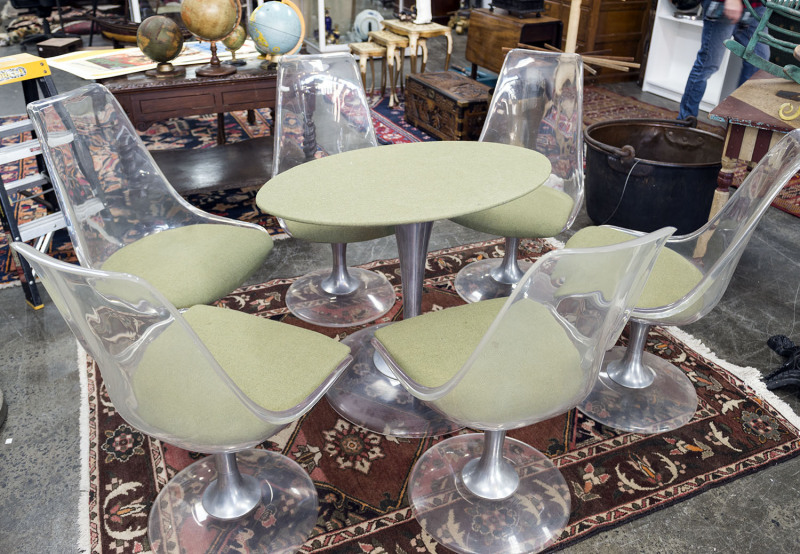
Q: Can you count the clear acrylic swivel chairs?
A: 6